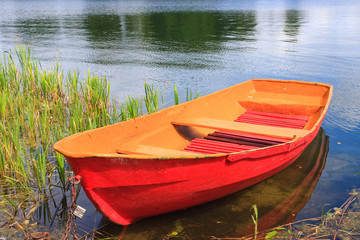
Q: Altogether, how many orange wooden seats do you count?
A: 3